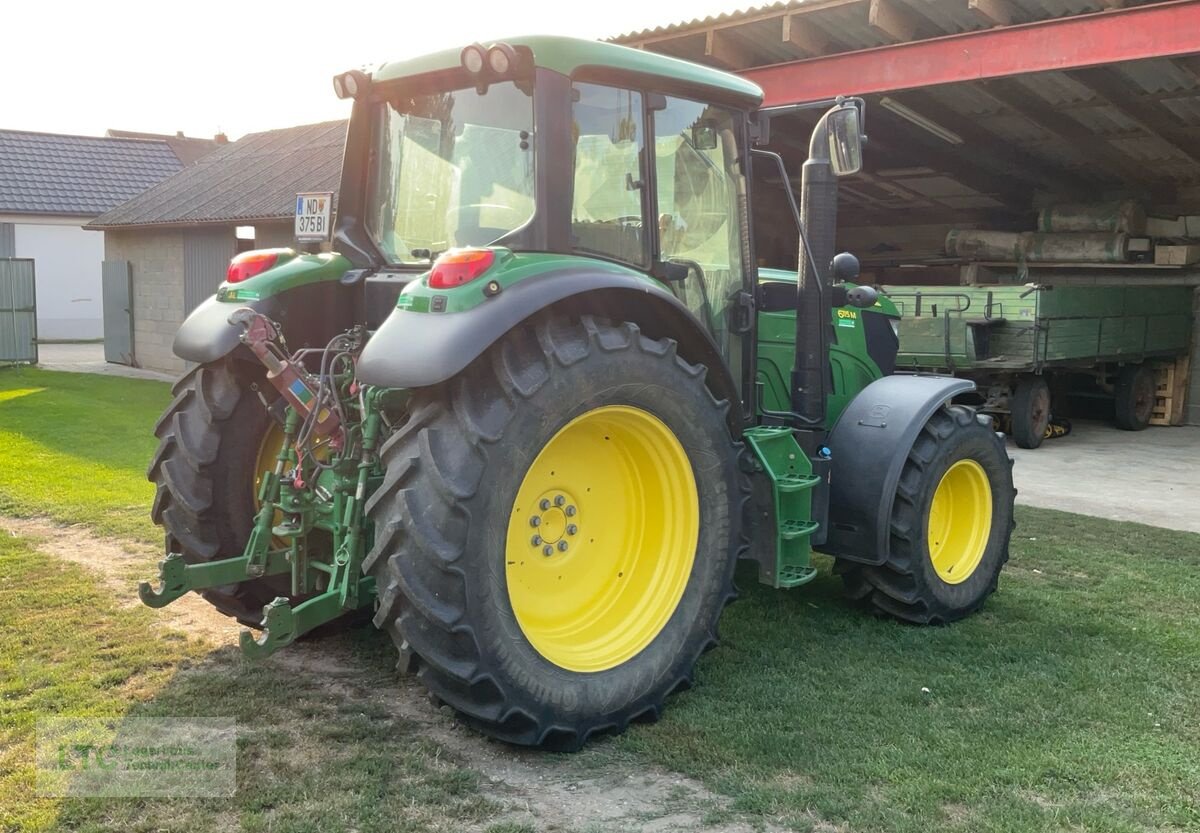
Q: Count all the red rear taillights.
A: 2